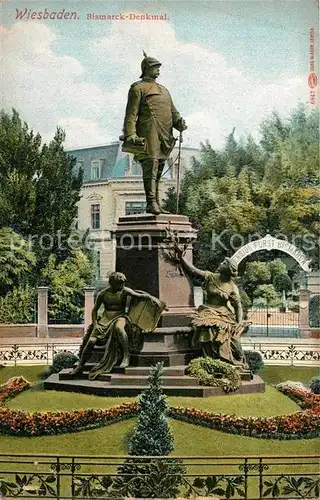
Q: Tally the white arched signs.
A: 1